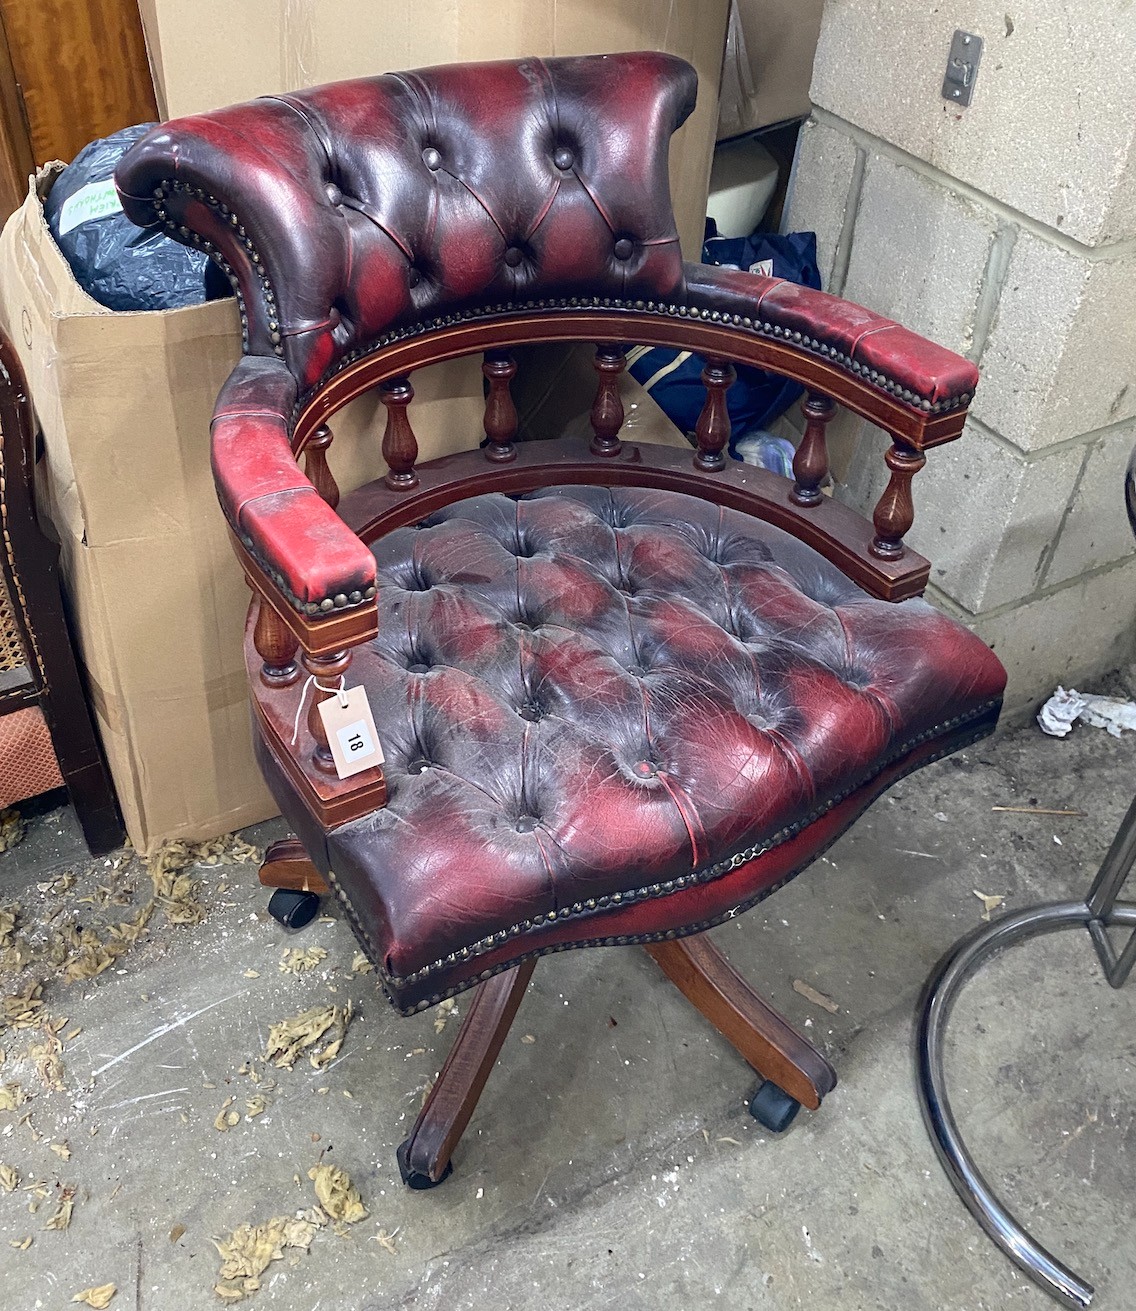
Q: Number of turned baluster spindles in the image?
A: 9